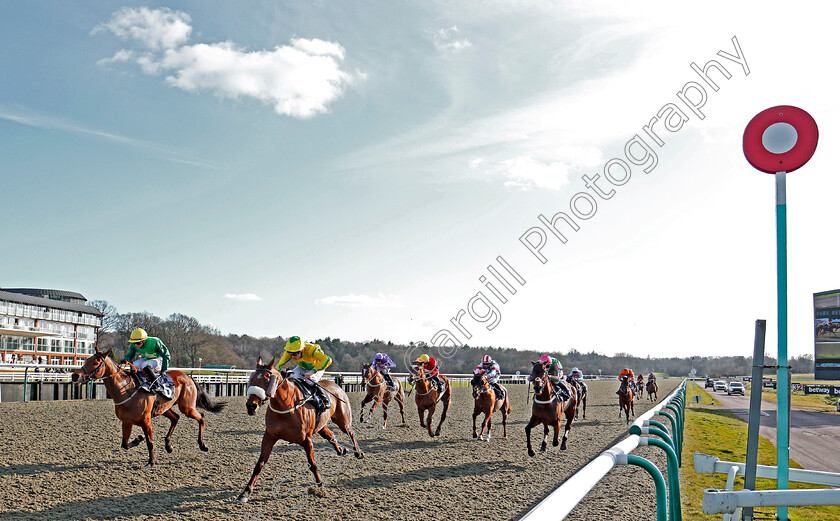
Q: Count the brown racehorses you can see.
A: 10